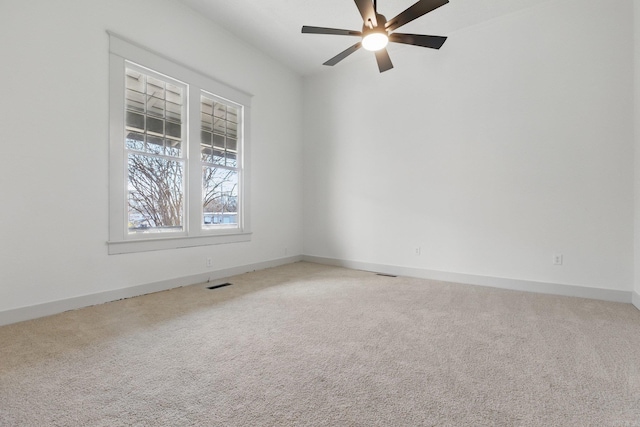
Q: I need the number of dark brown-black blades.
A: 6